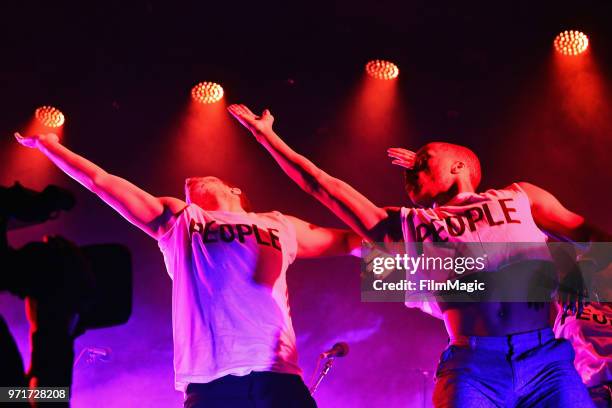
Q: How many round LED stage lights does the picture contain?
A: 4